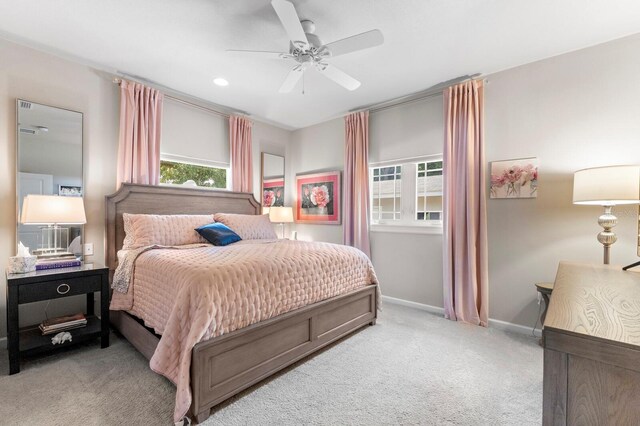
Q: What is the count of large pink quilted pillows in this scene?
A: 2